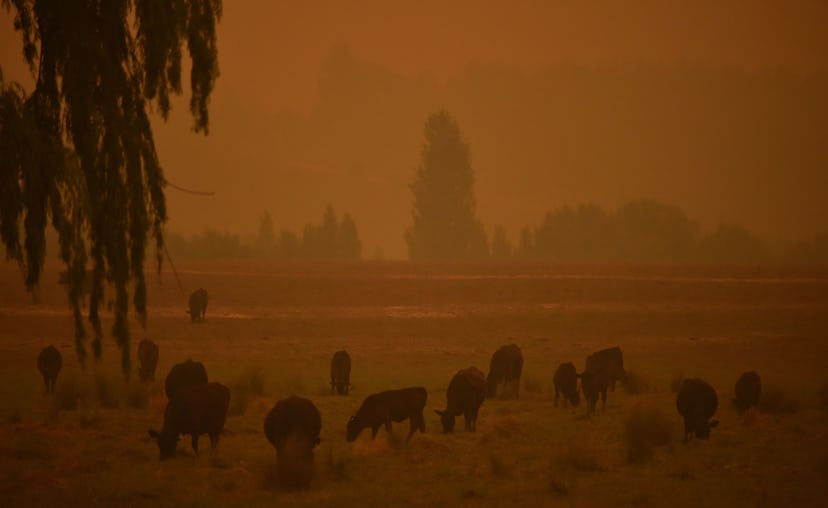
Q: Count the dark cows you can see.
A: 15